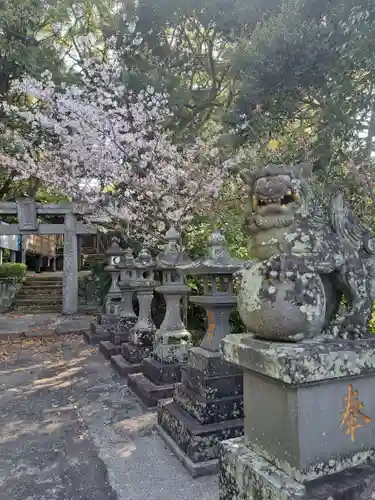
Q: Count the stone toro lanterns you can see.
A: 5